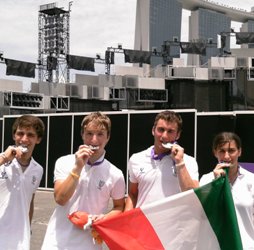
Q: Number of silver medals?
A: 4